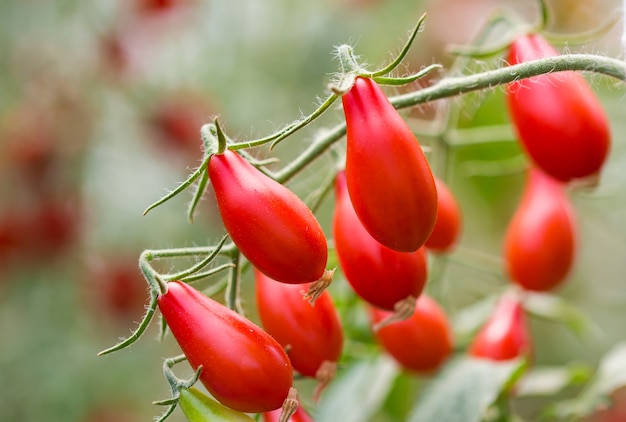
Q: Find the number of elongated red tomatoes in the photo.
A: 11